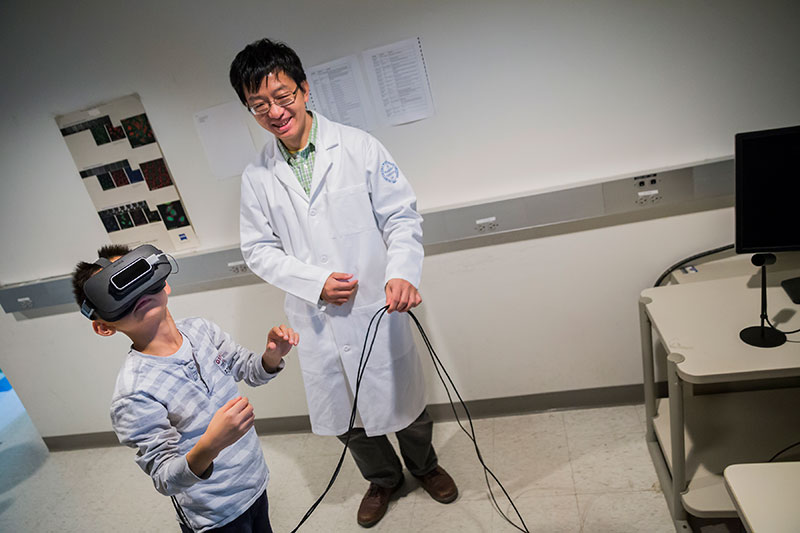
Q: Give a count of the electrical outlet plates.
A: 4